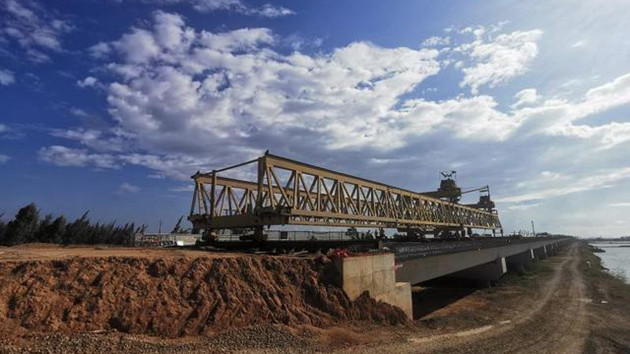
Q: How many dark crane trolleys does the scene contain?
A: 2